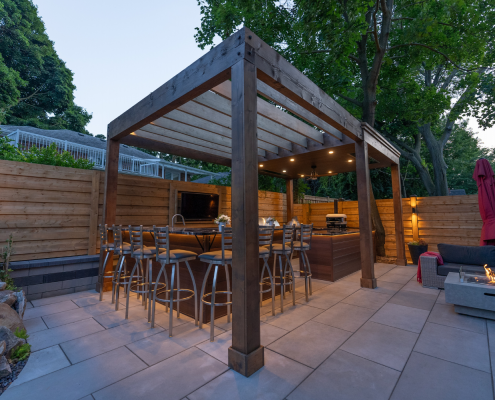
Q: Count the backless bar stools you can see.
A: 0